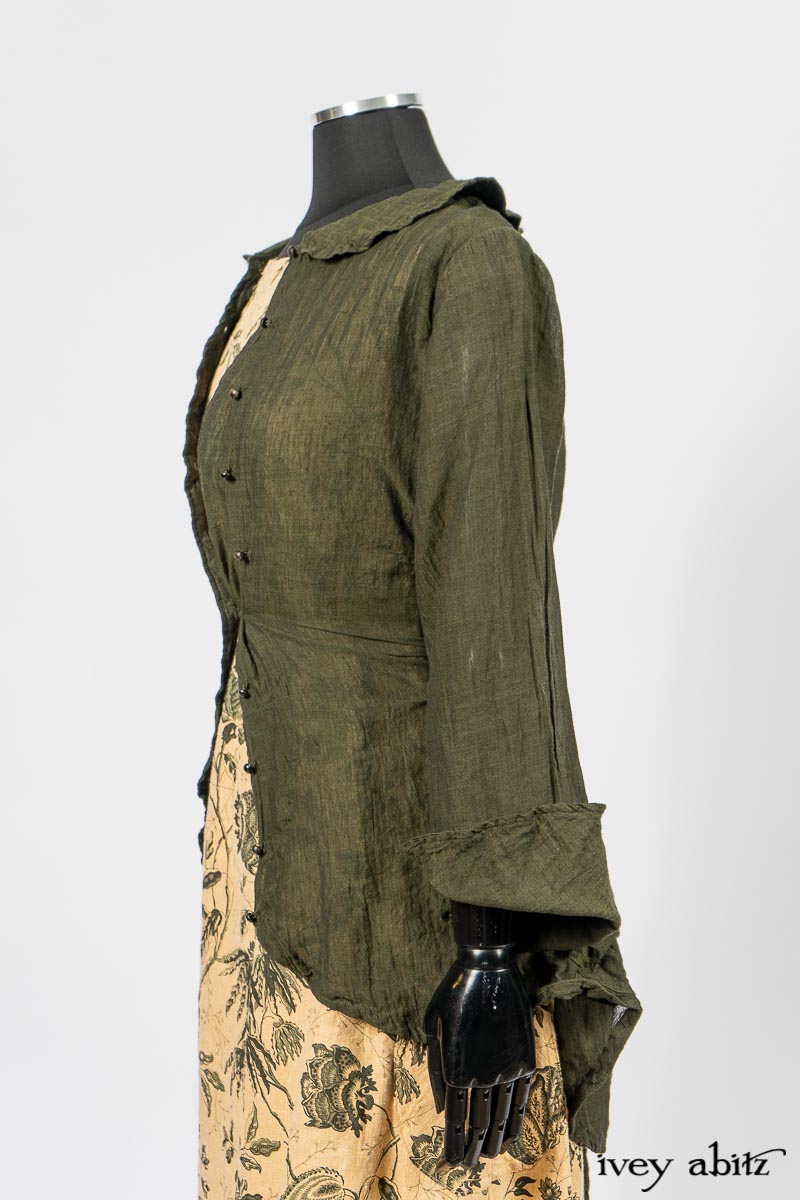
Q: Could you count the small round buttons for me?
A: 9